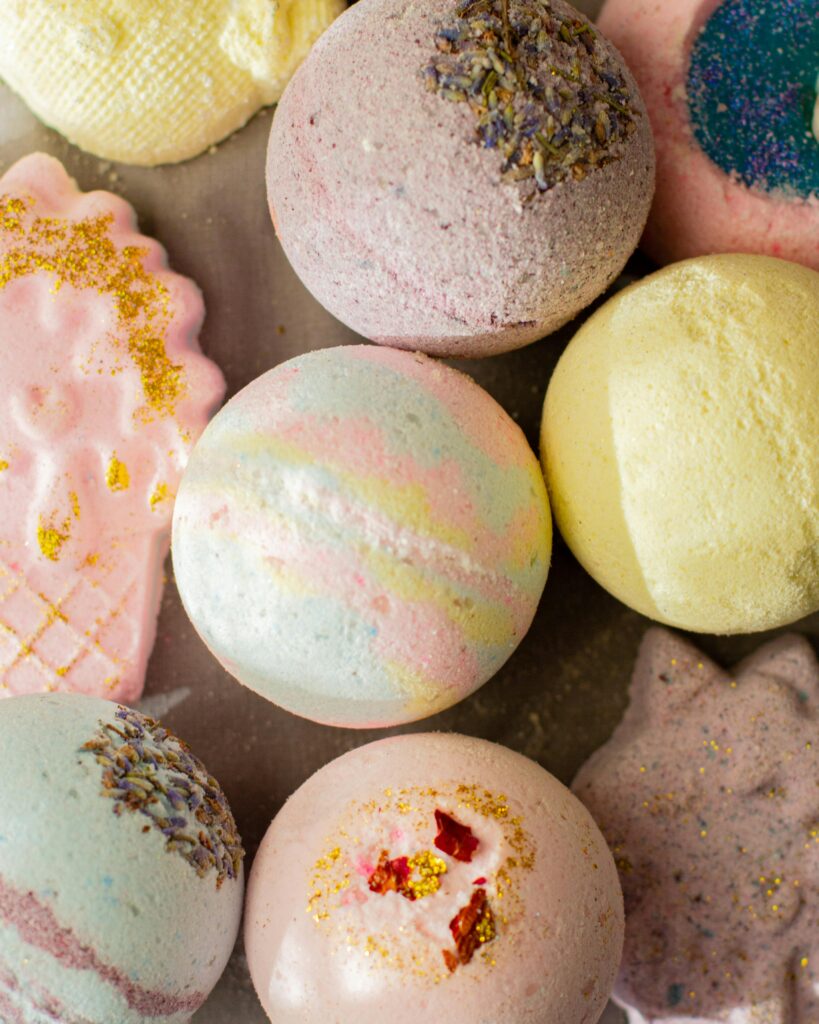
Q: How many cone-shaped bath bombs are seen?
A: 1